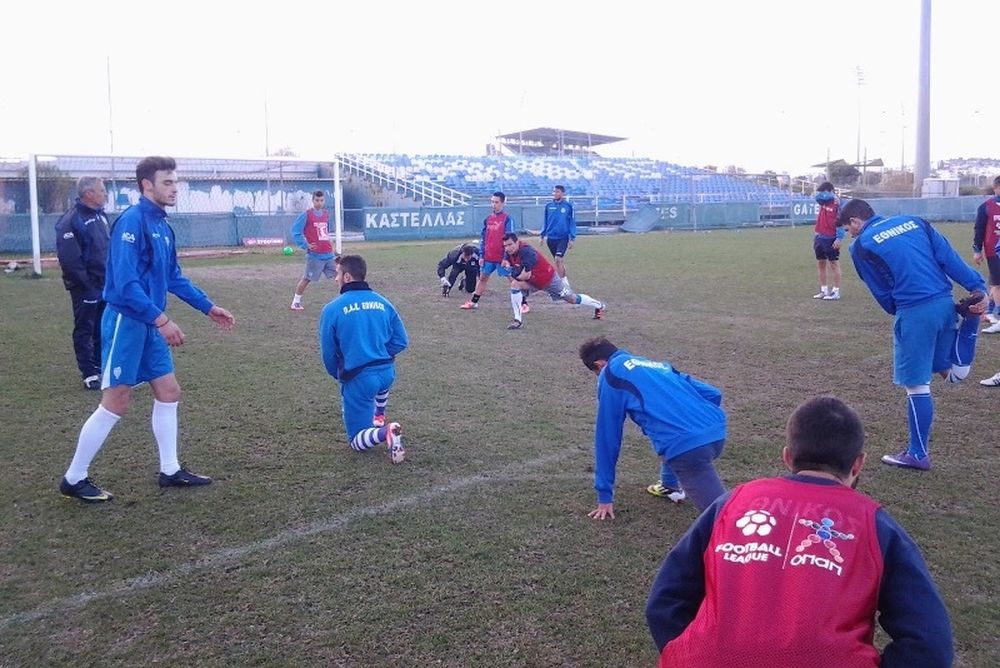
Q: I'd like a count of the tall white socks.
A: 4